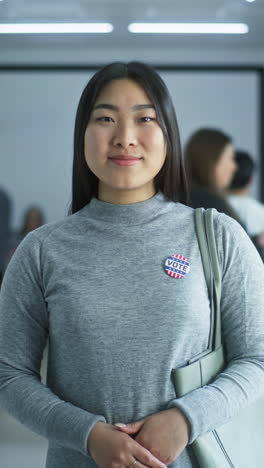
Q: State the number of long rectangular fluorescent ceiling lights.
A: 2